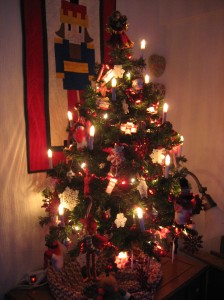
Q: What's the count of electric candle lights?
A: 11